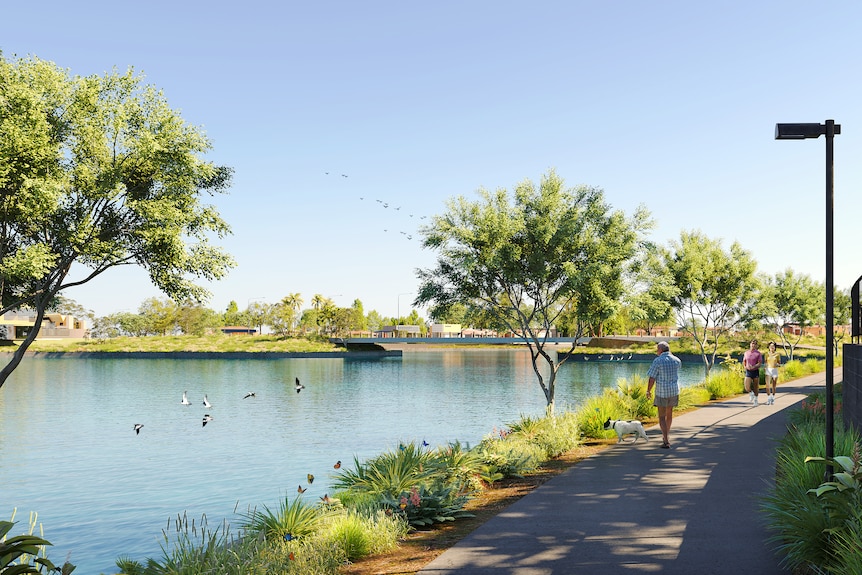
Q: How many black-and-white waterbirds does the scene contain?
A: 6